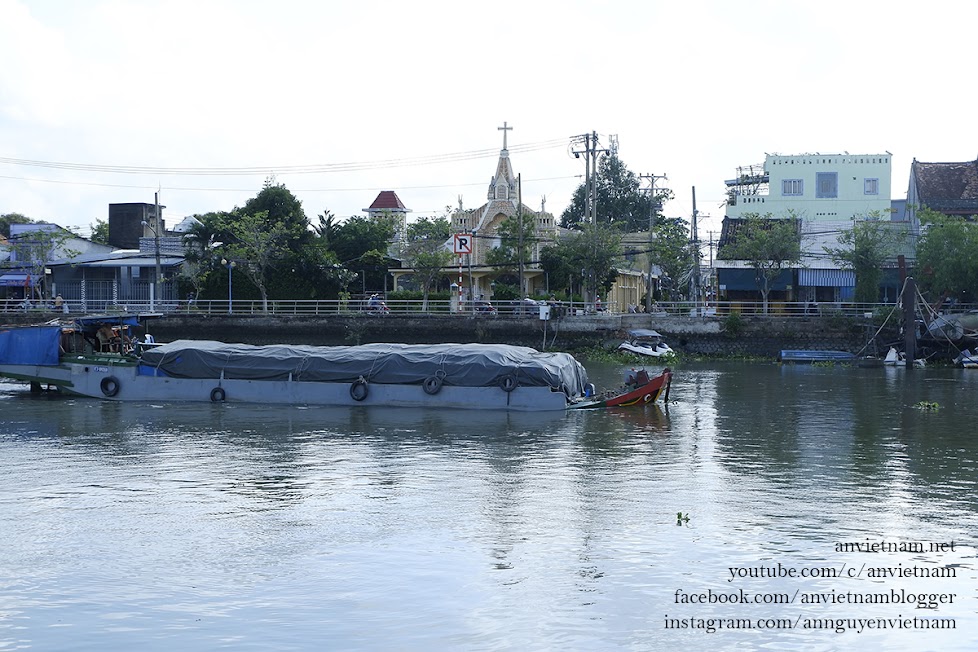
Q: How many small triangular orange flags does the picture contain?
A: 0